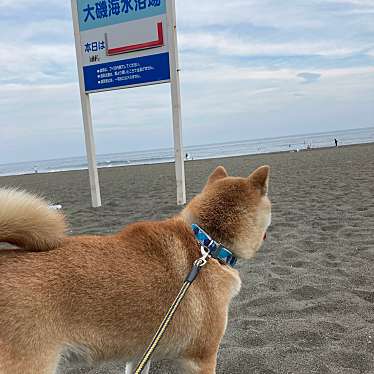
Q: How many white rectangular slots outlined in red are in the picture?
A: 1